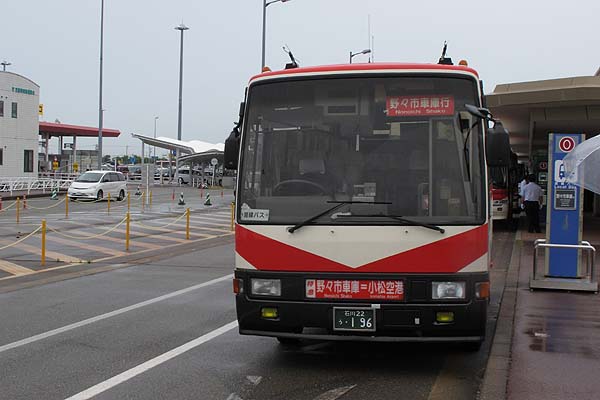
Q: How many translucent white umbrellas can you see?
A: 1